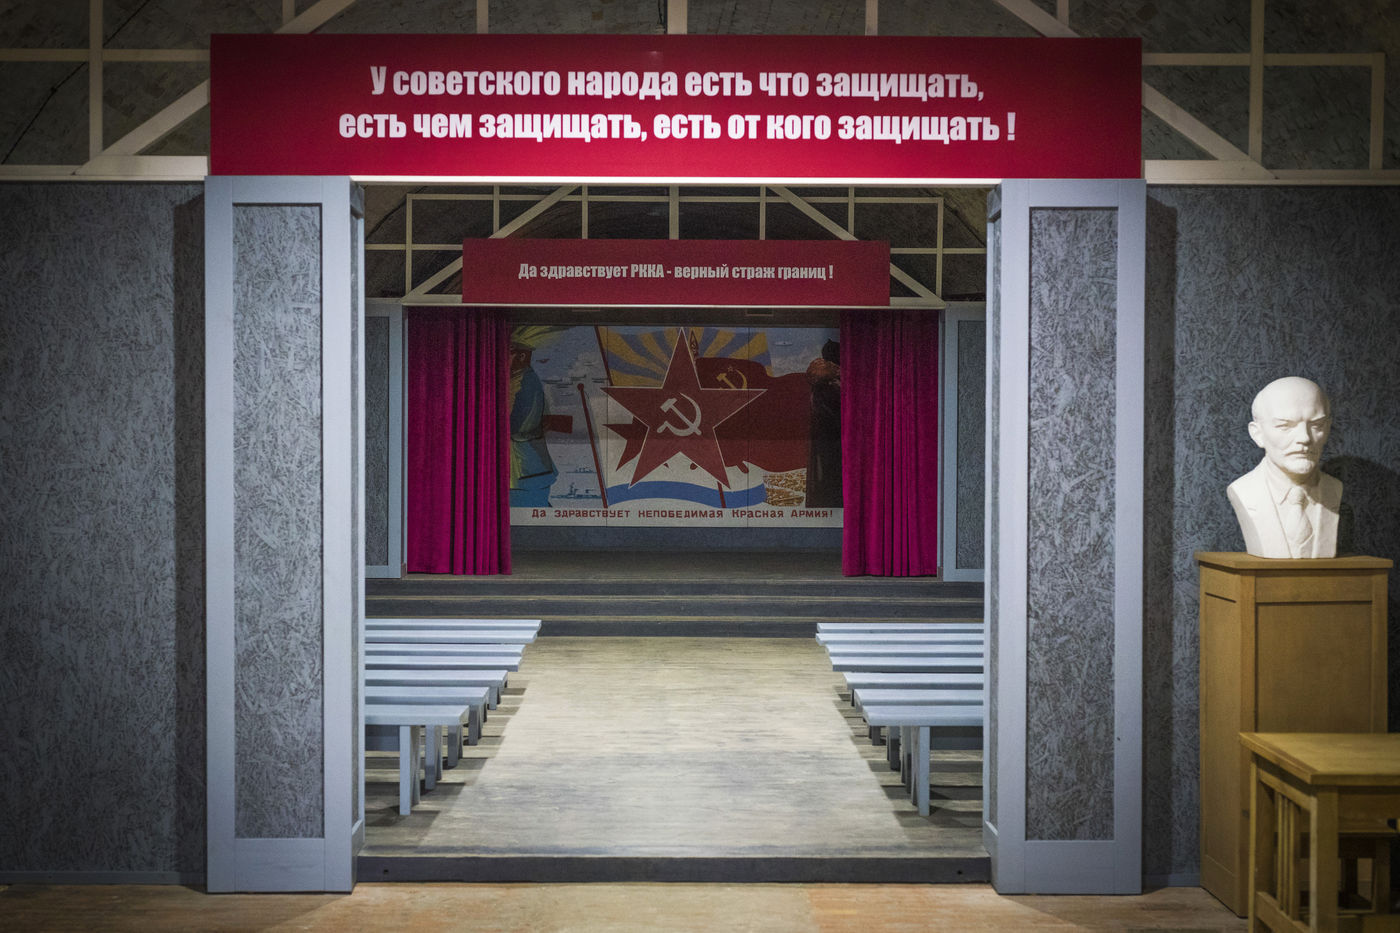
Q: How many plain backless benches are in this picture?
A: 14